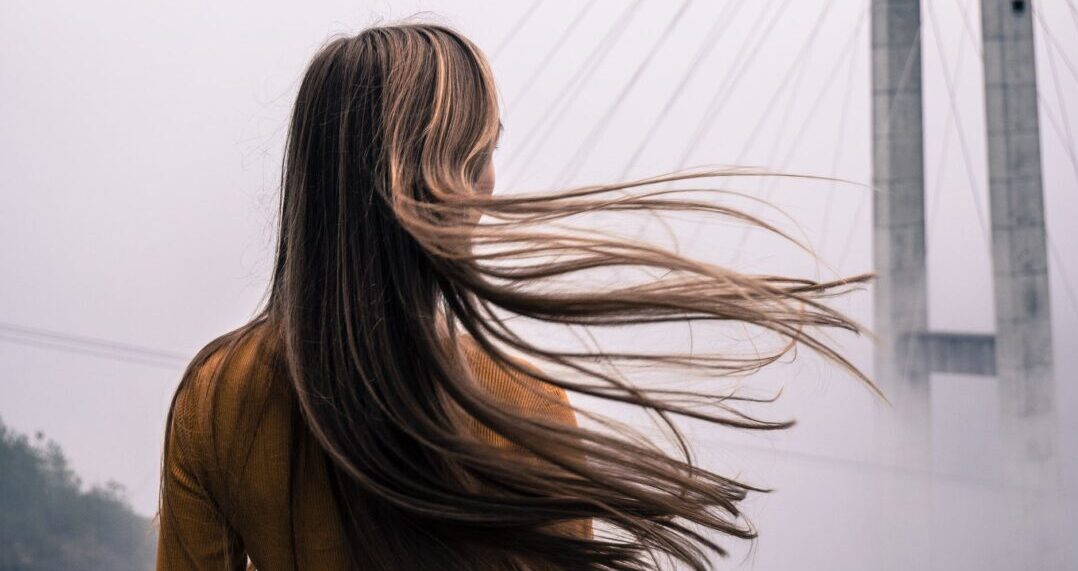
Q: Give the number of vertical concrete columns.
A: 2